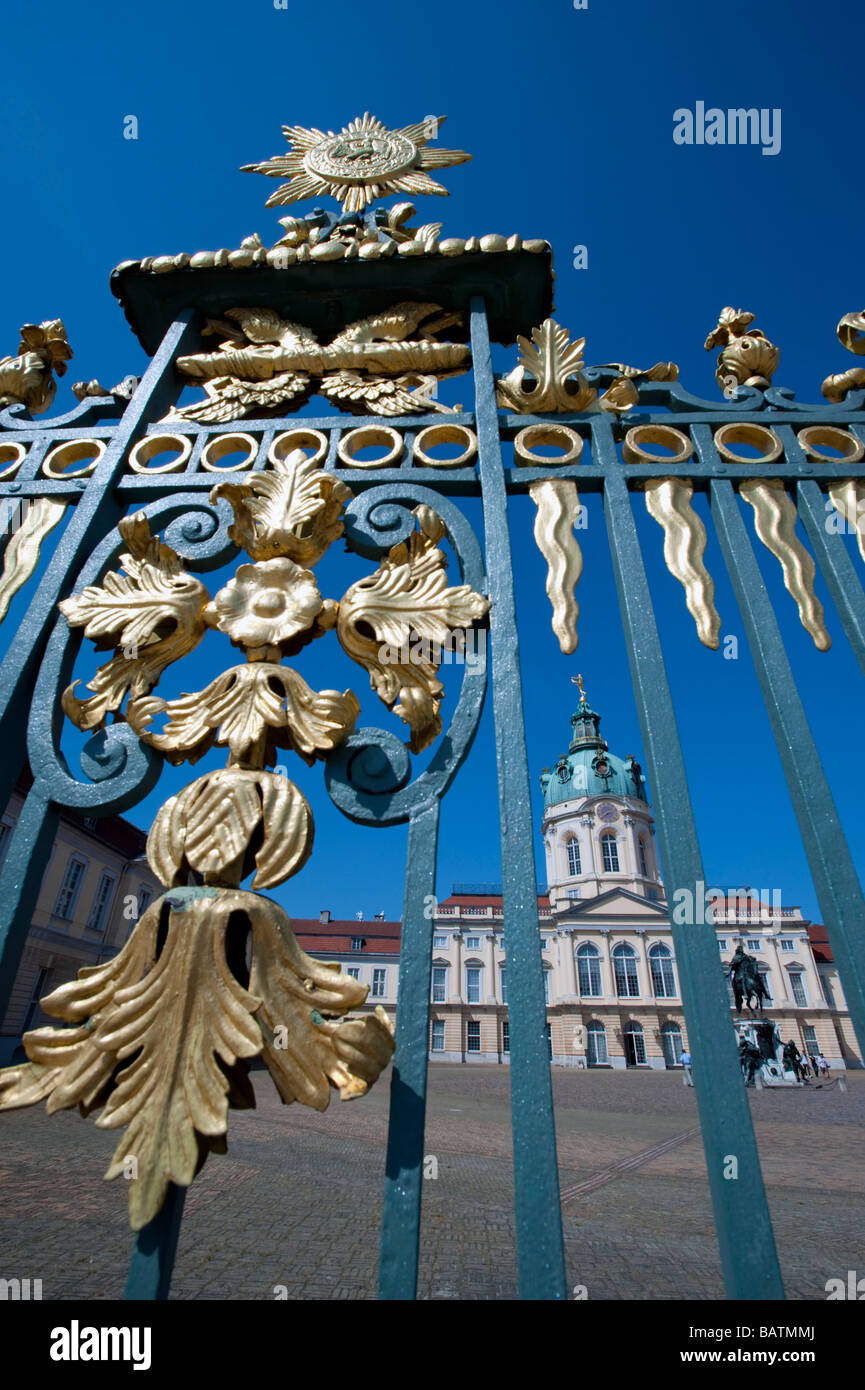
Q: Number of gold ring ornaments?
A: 11